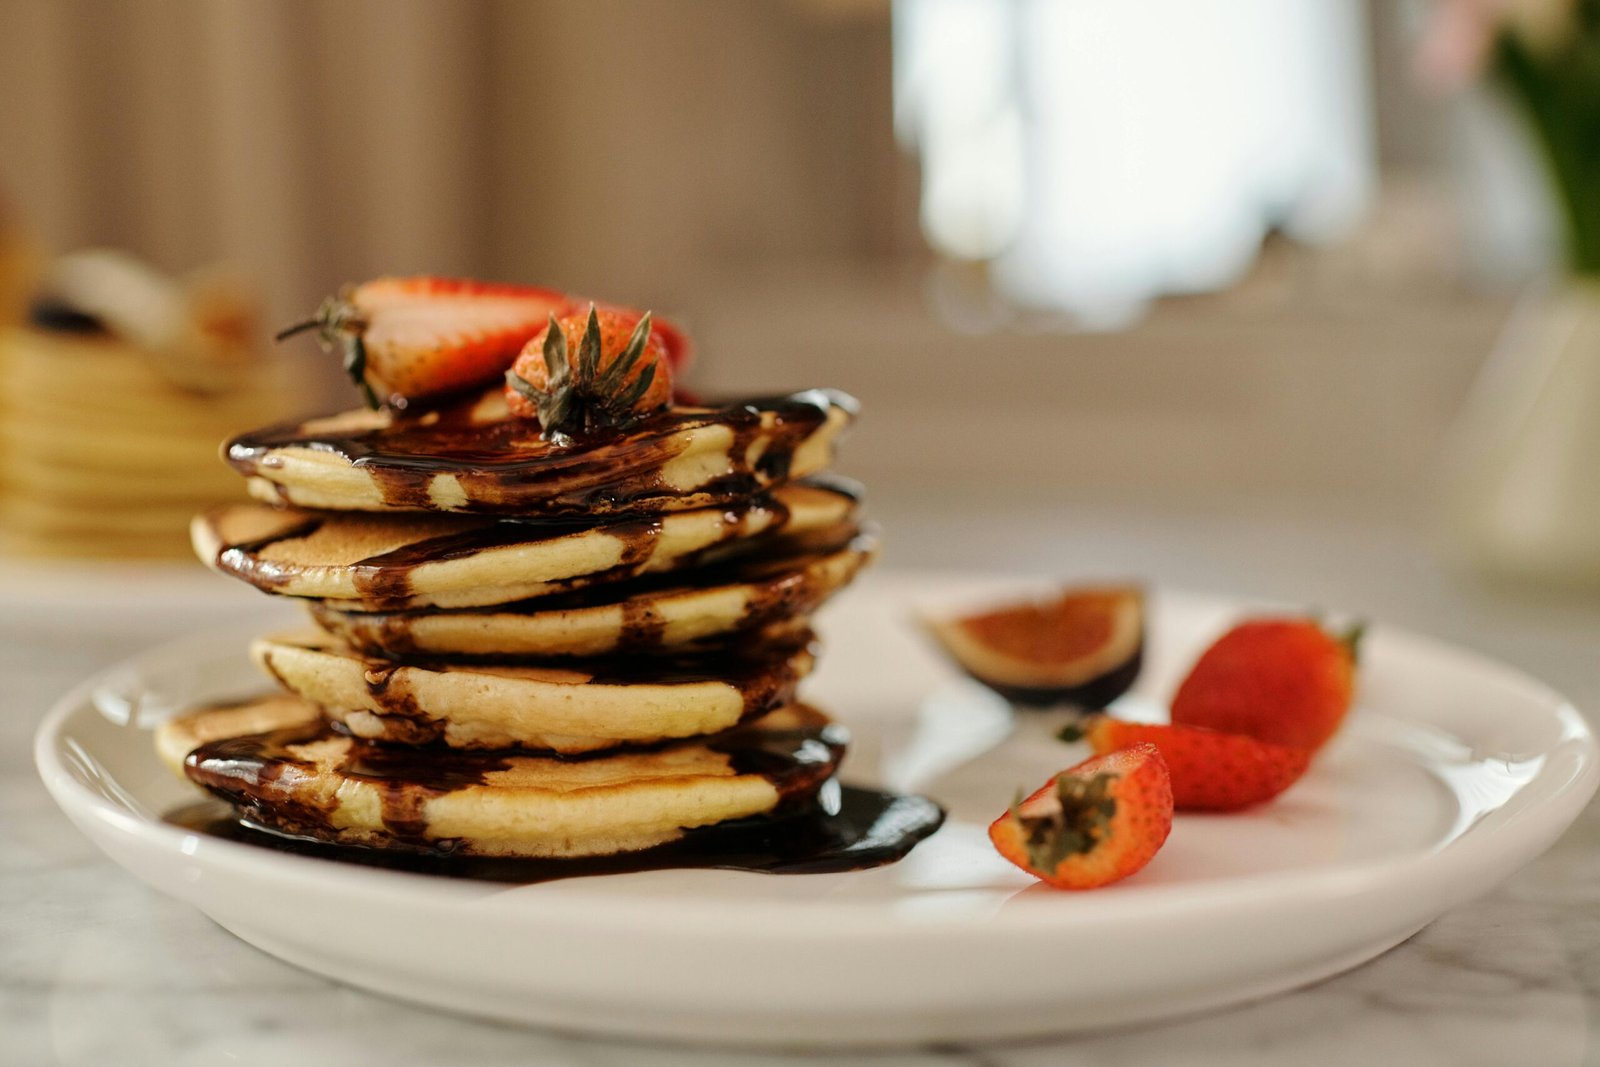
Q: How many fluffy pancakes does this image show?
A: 5